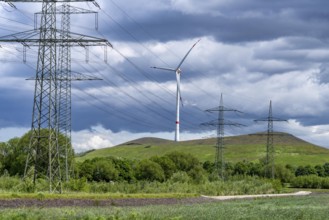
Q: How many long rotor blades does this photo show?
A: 3